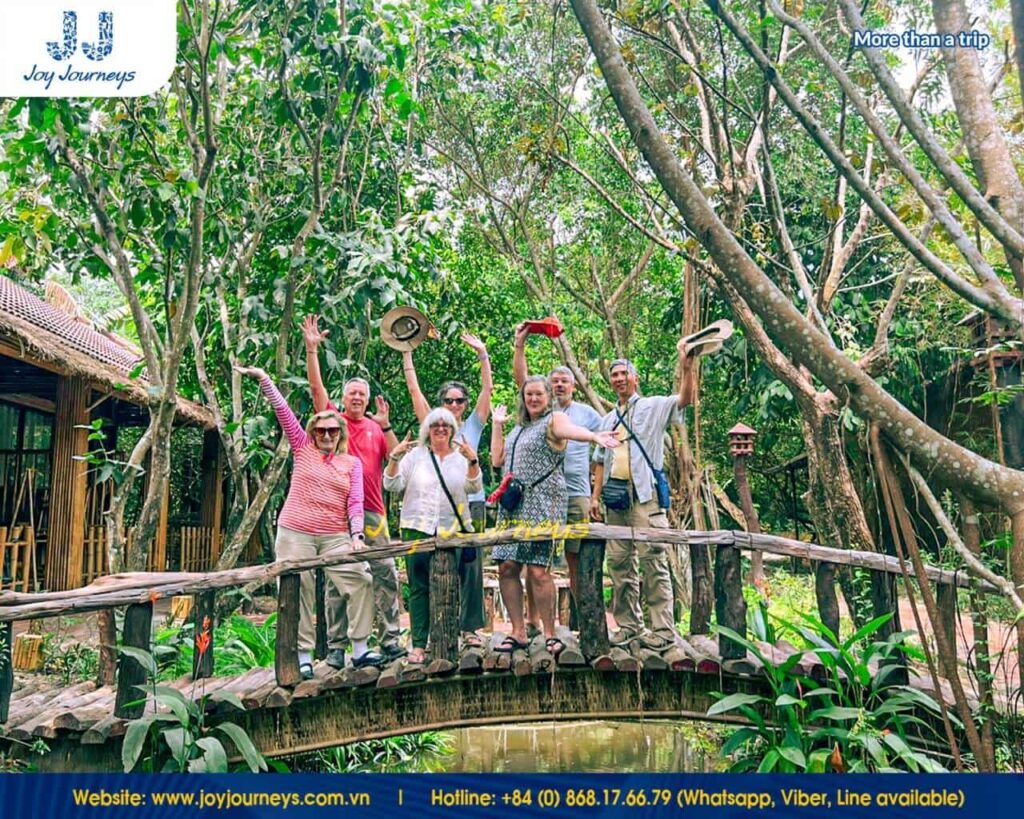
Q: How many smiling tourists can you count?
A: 7